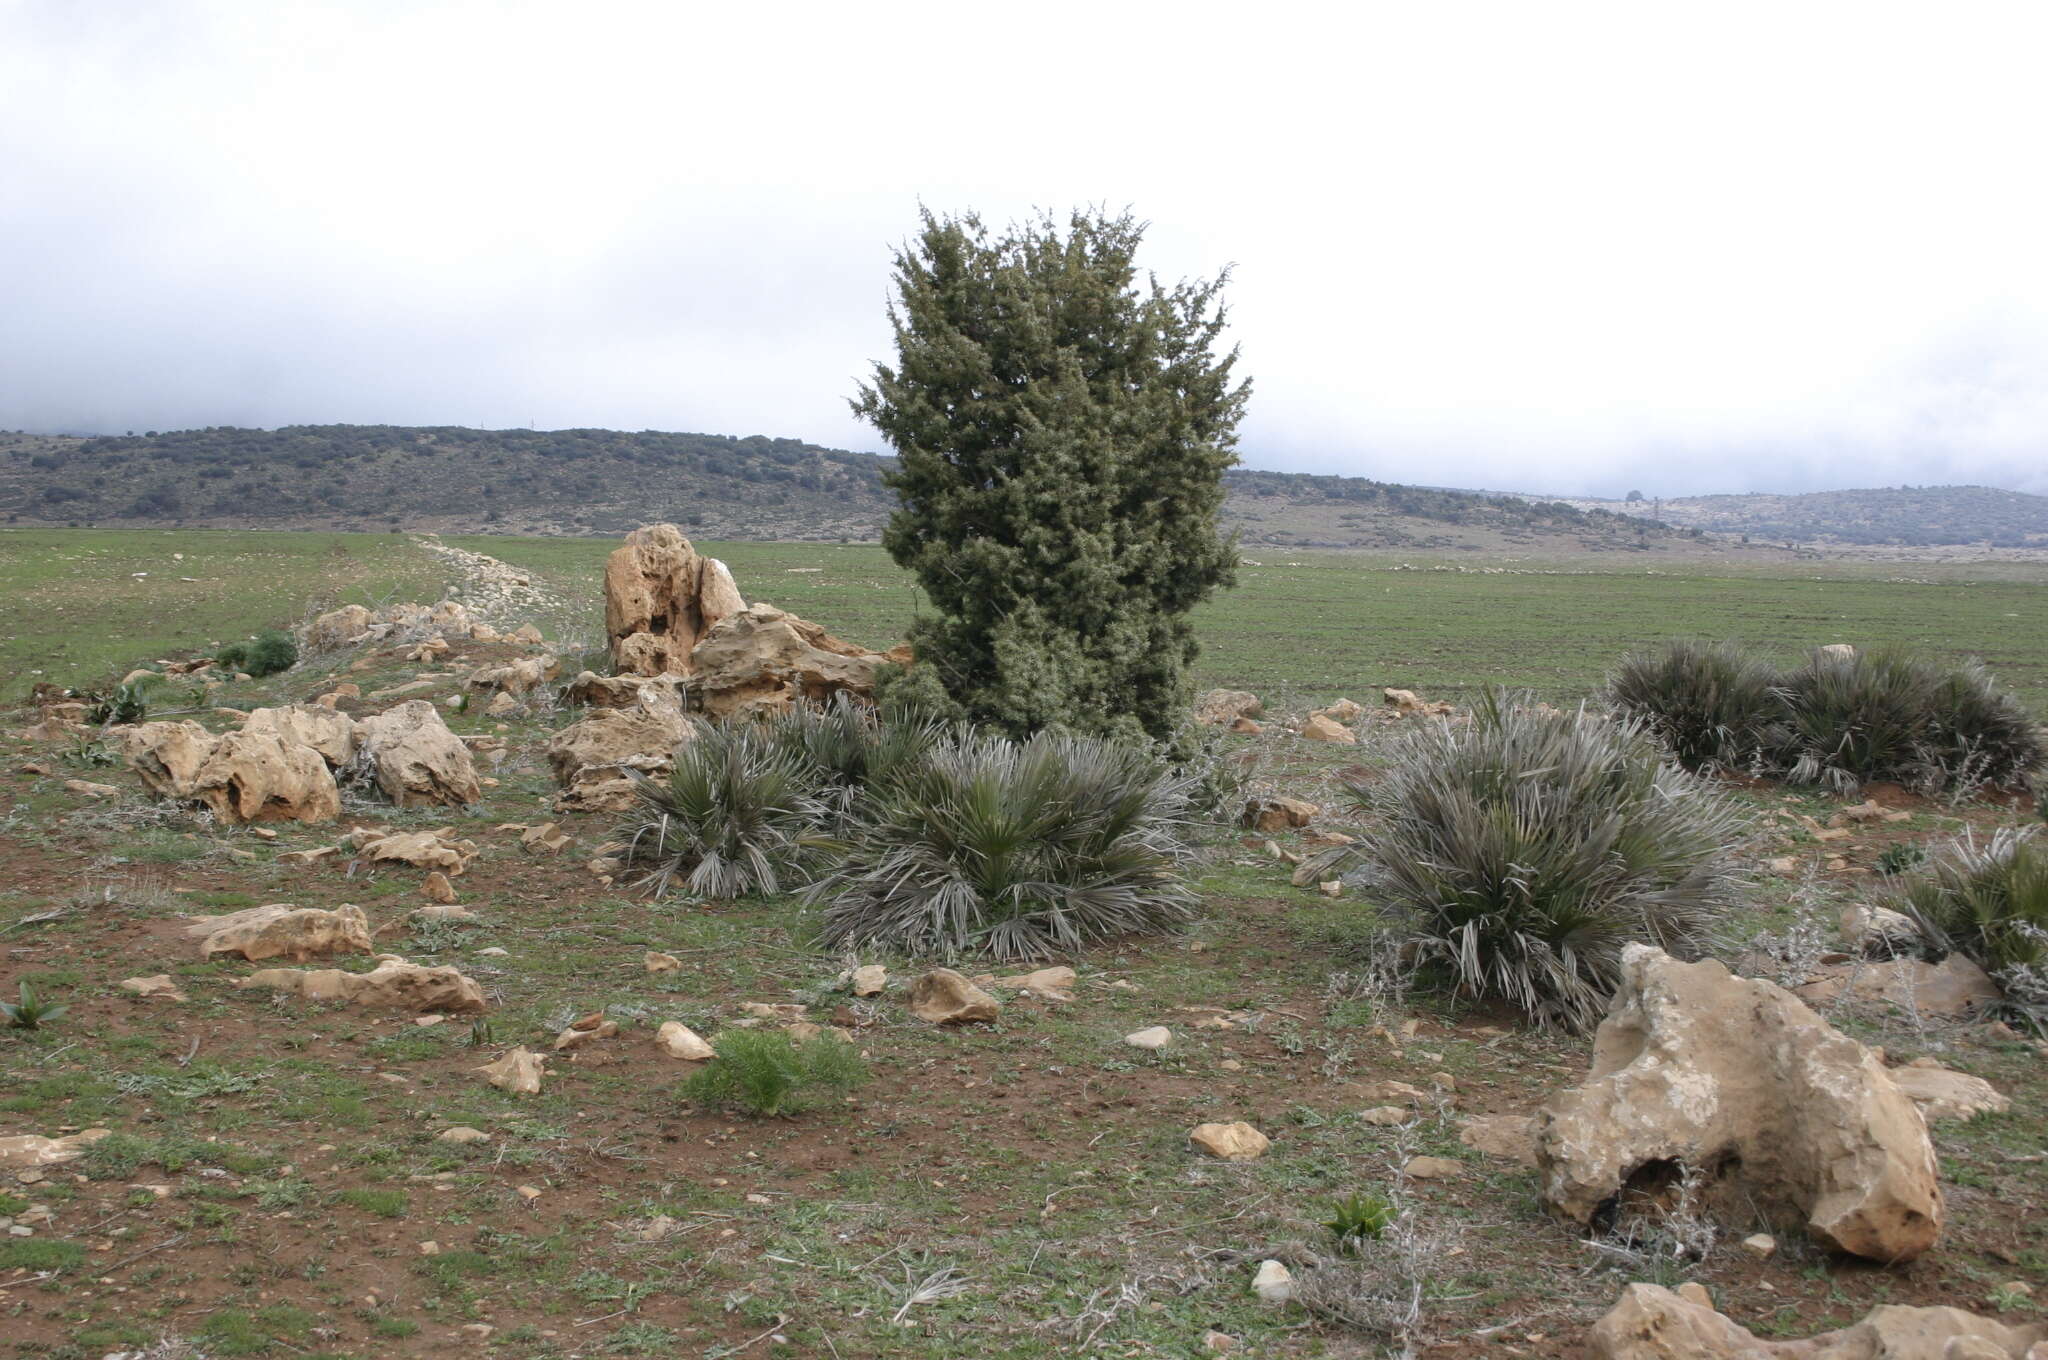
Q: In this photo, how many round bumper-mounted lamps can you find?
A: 0